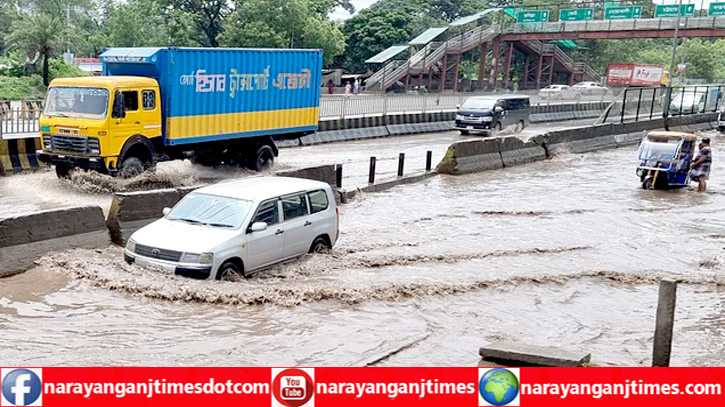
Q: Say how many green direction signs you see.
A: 5